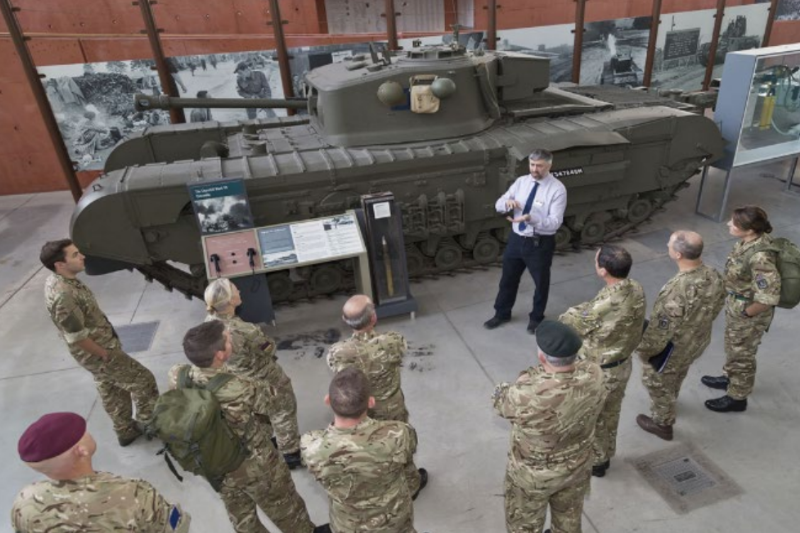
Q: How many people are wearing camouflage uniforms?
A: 10